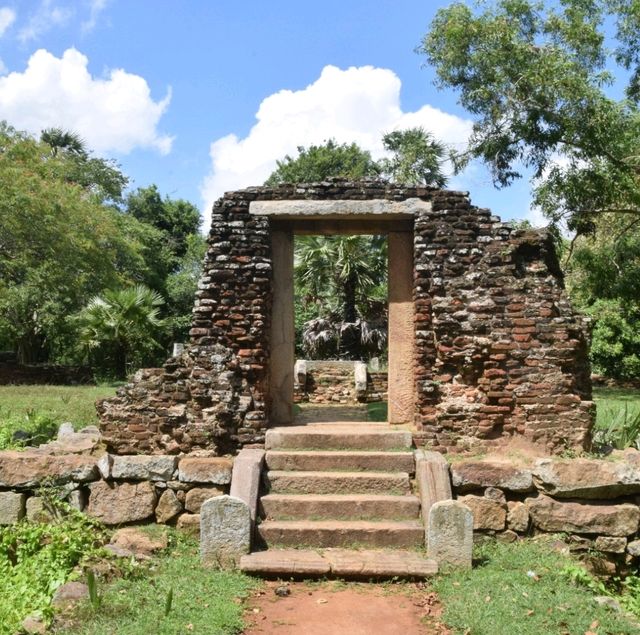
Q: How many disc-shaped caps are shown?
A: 0